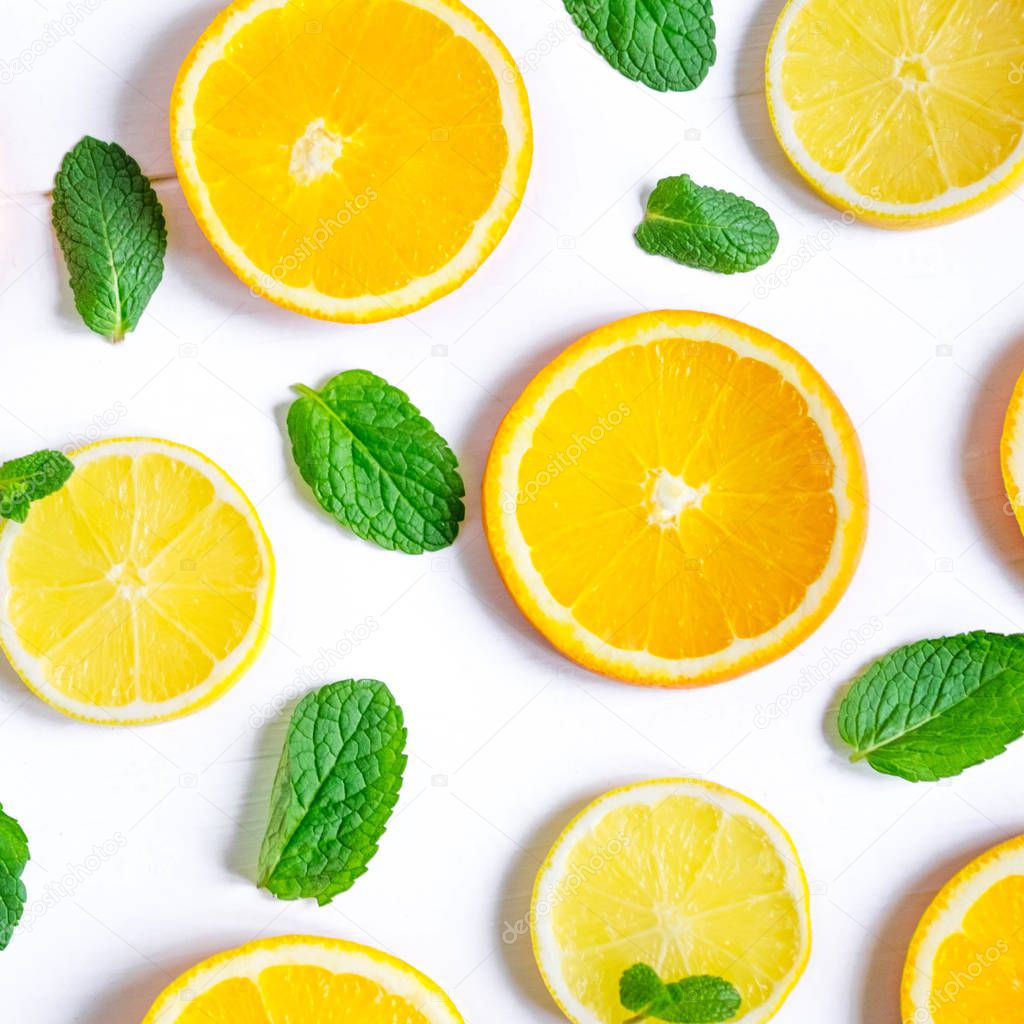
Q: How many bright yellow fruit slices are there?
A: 3